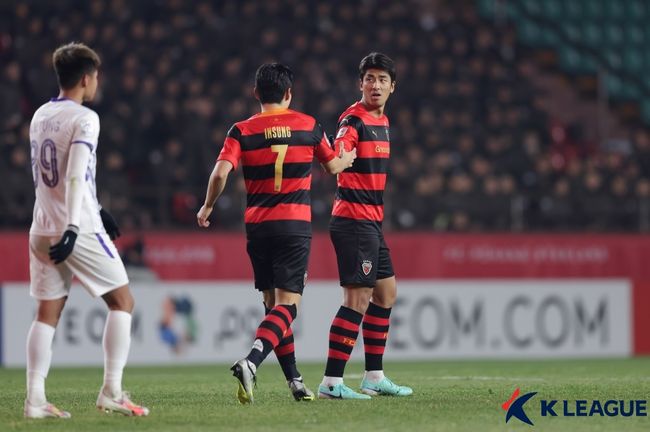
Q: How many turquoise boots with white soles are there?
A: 2